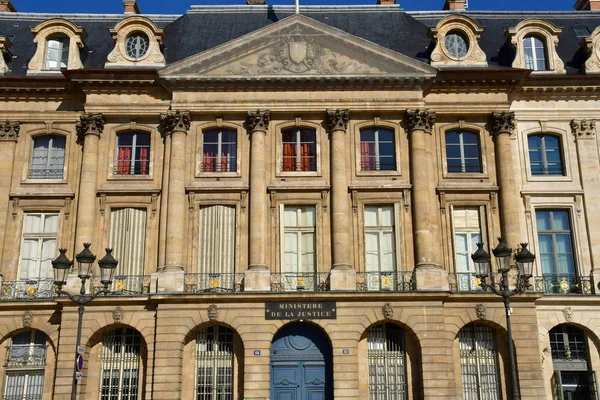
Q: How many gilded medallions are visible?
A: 7